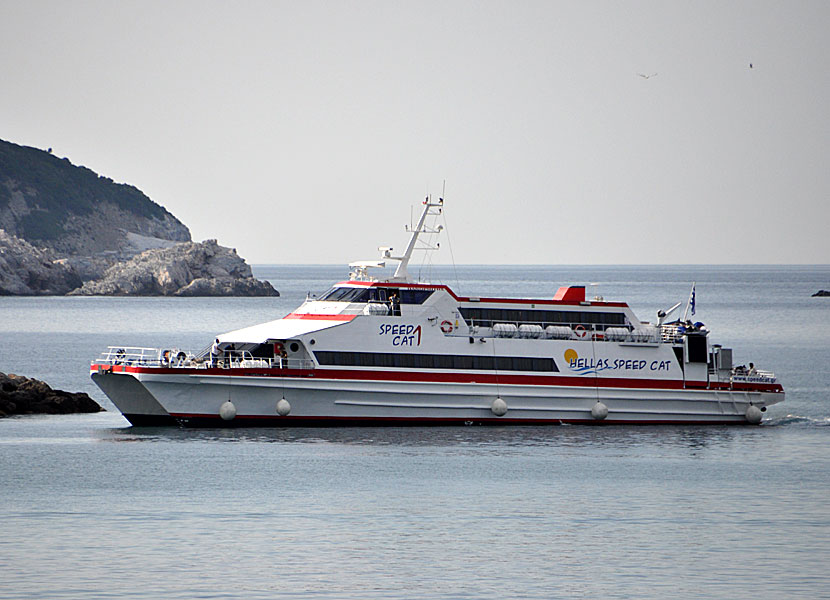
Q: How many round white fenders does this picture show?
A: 5